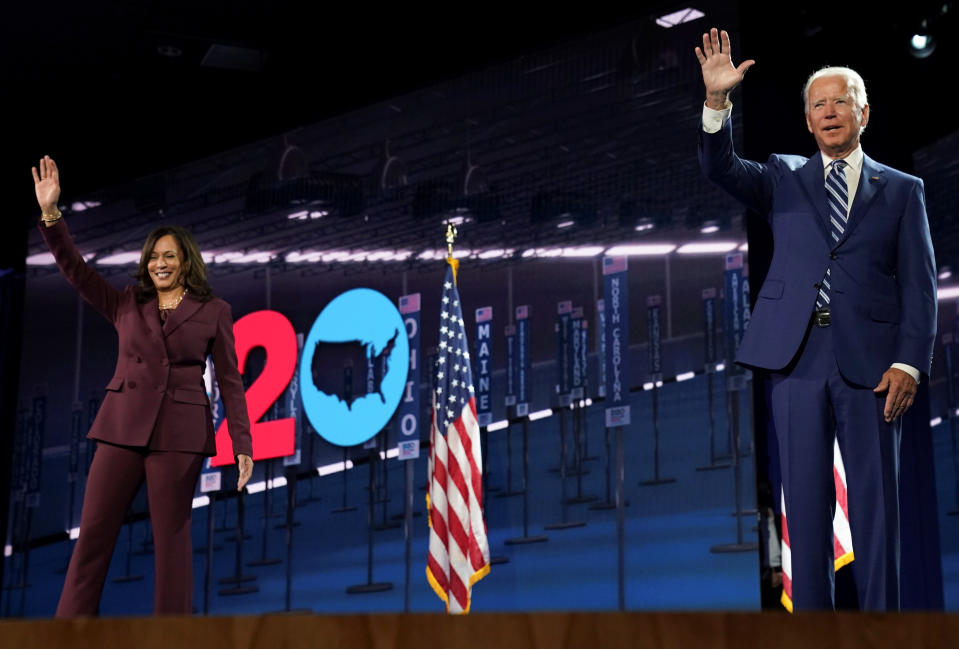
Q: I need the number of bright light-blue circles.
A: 1